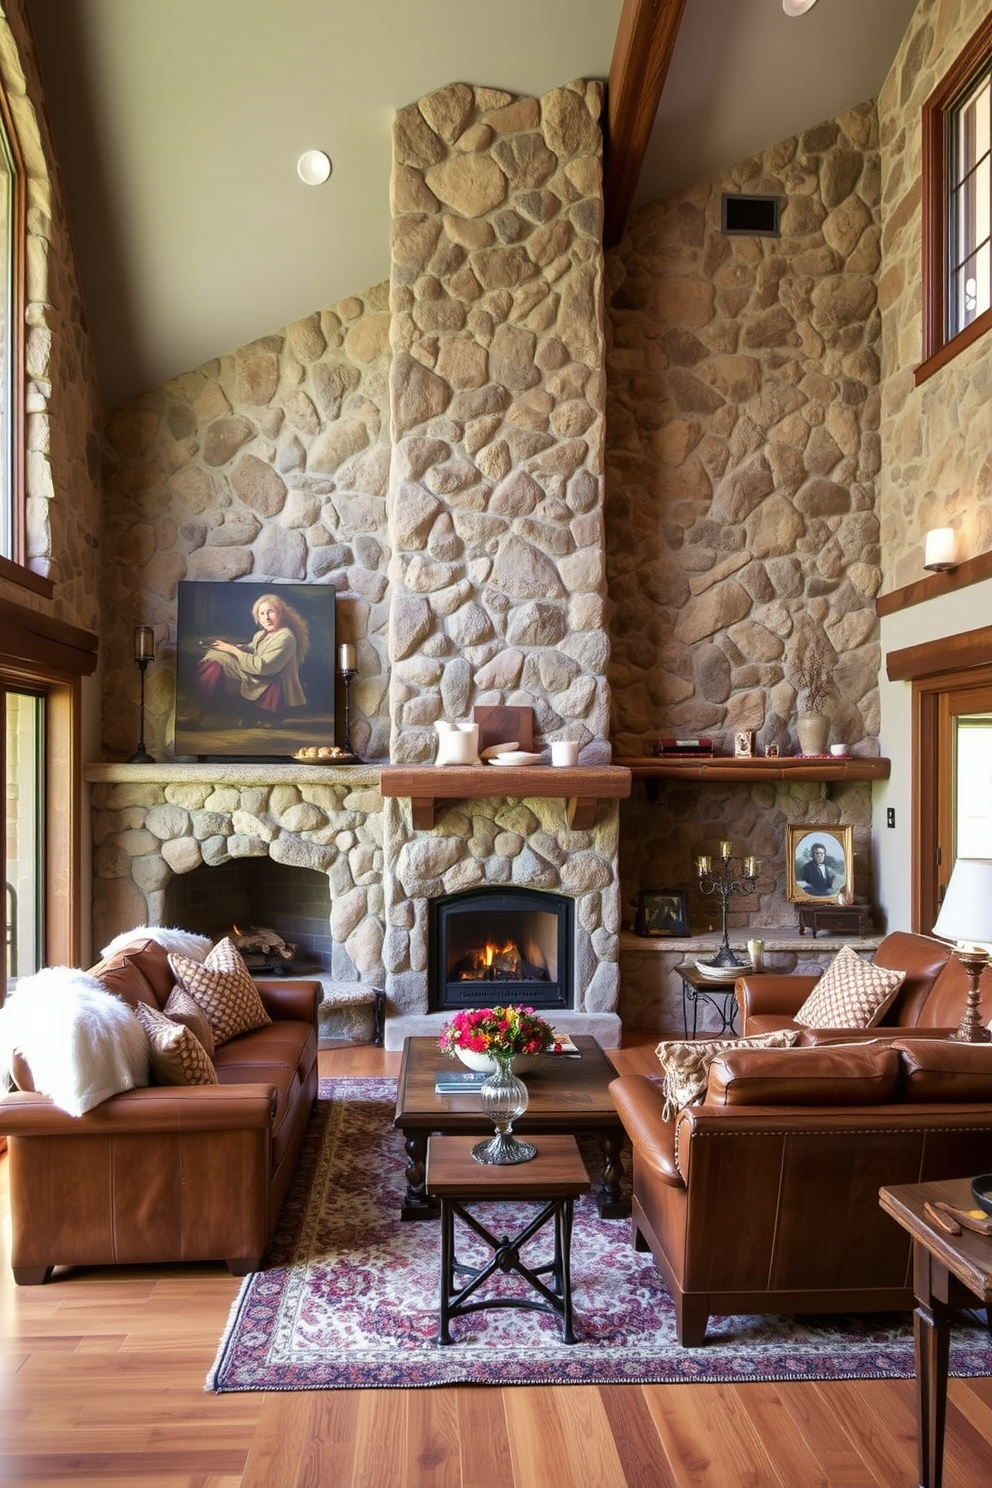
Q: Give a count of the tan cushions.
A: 5